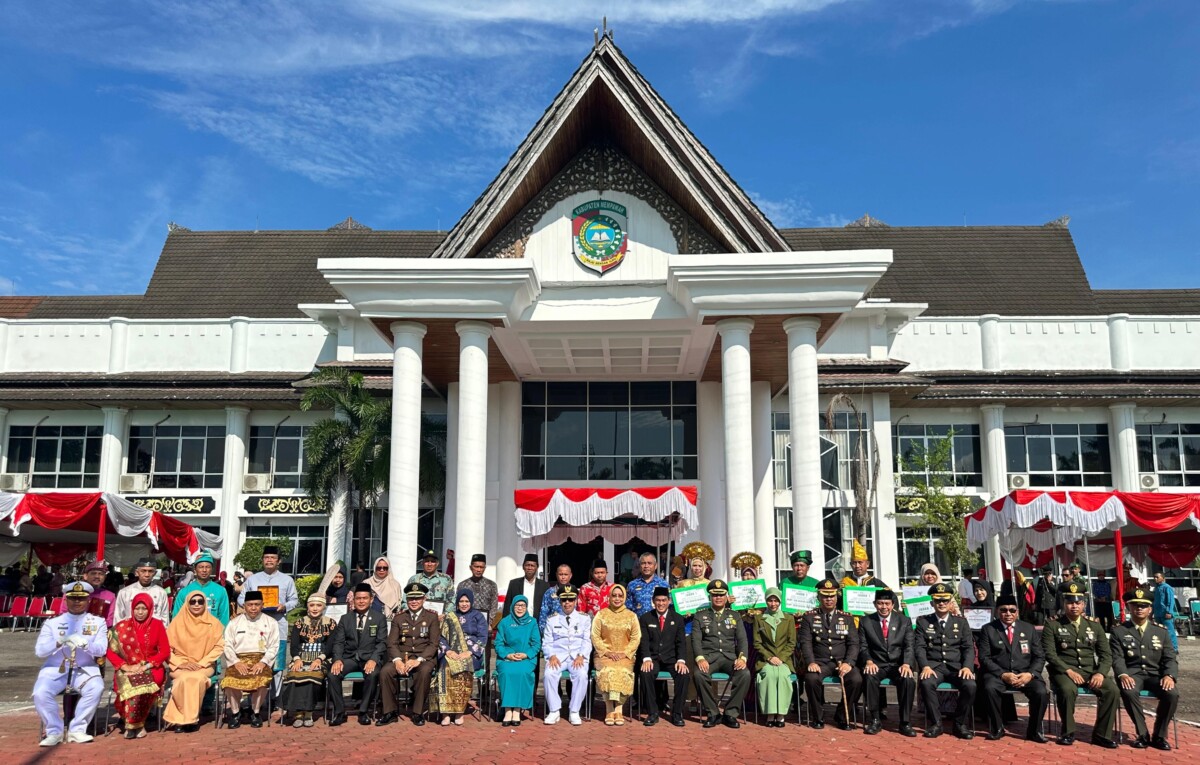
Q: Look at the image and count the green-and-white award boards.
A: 5